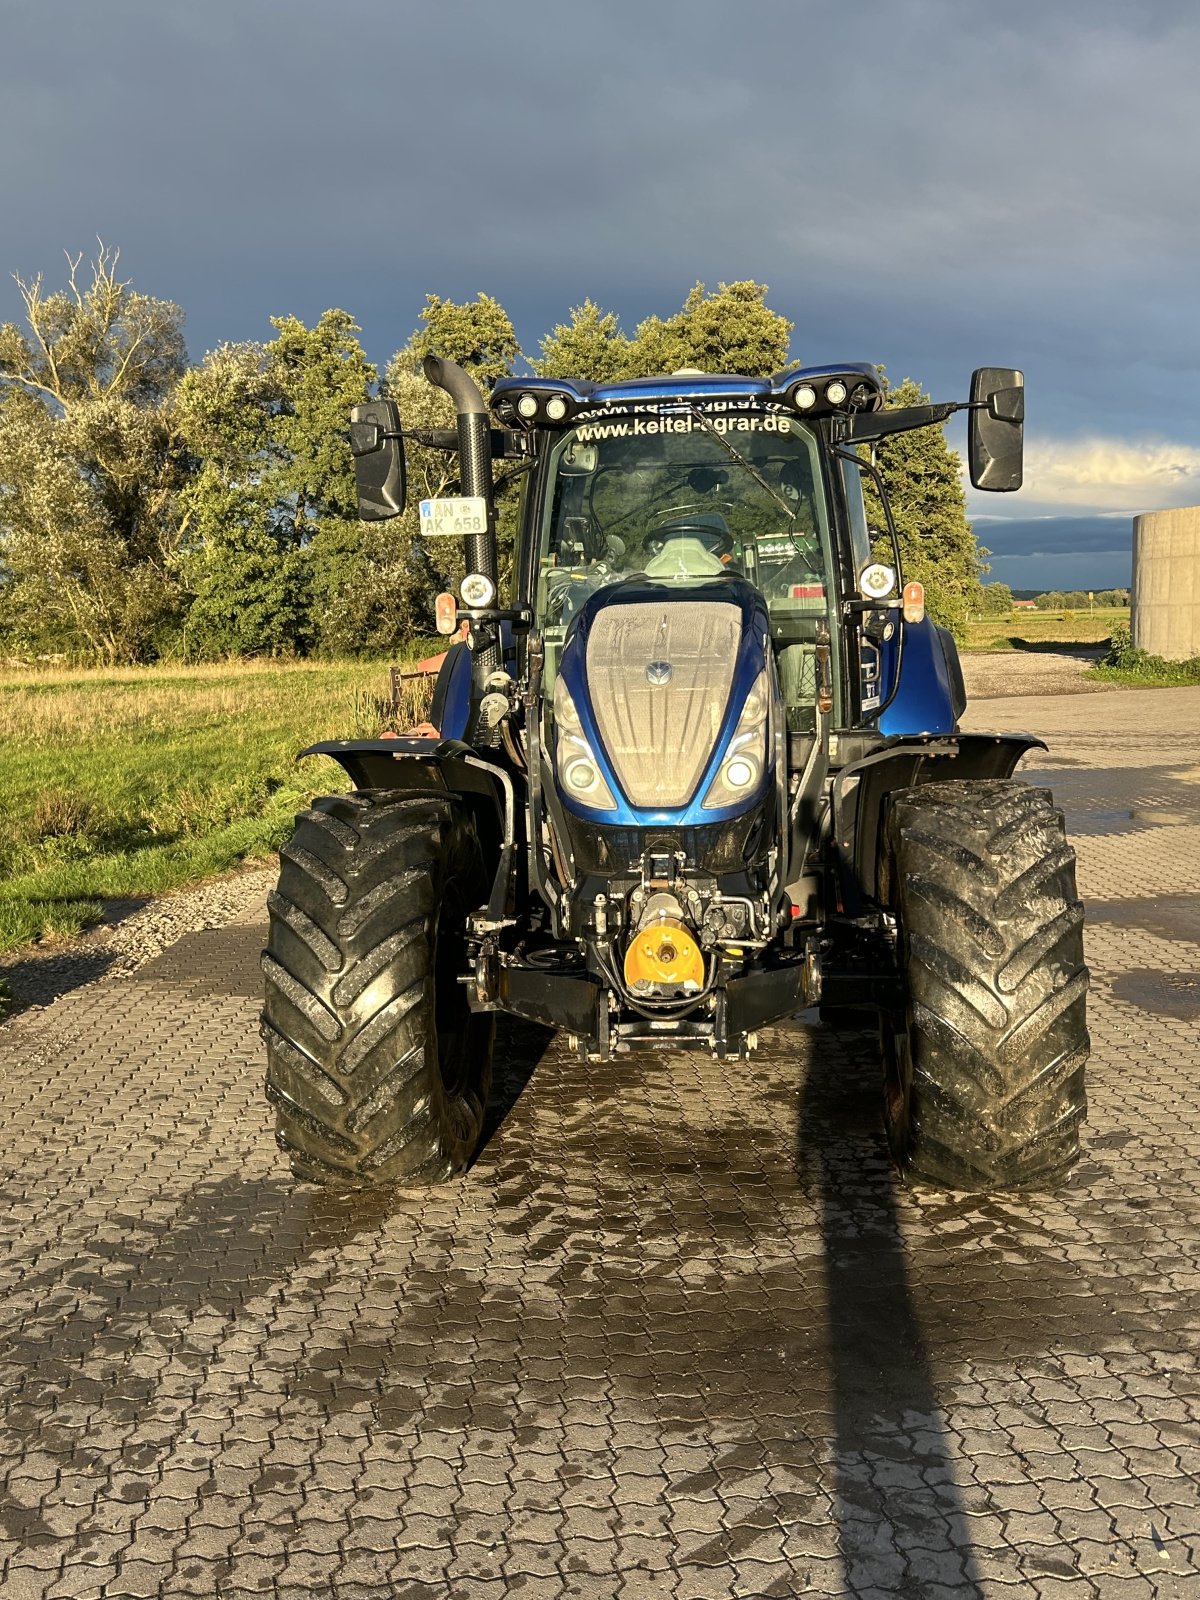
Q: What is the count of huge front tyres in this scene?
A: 2